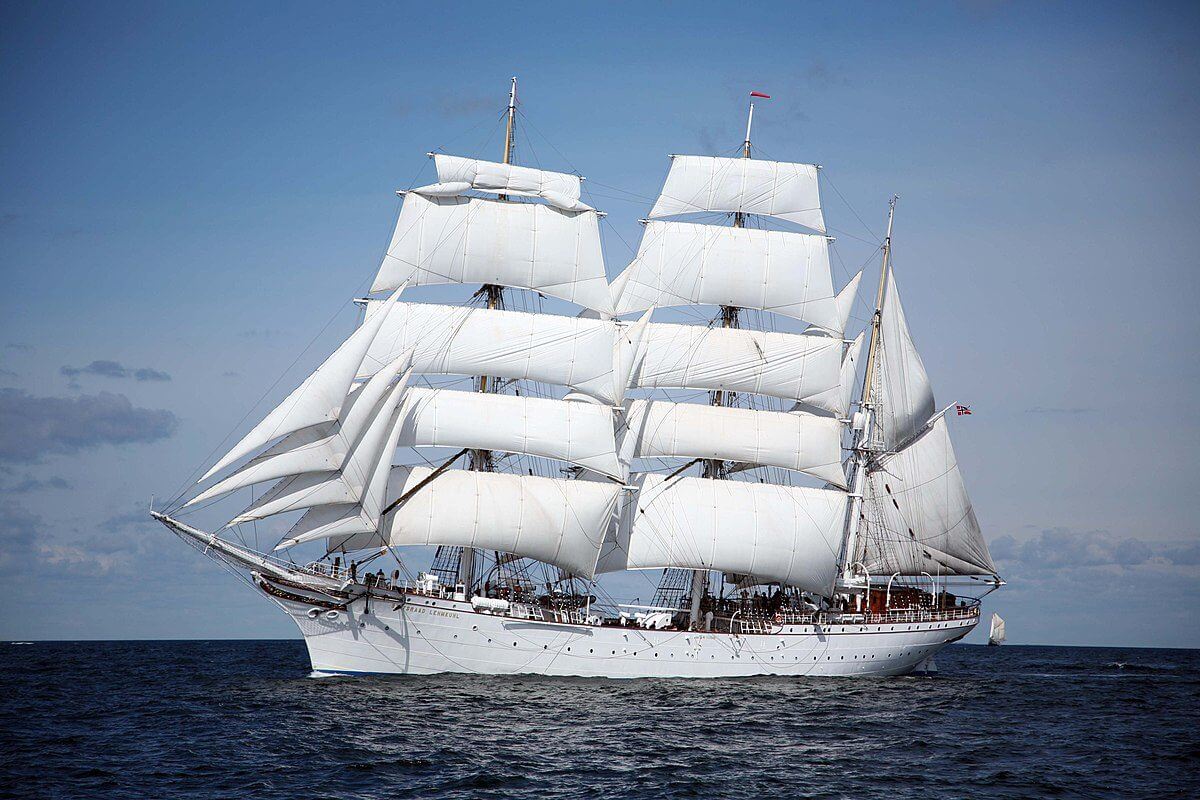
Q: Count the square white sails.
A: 10